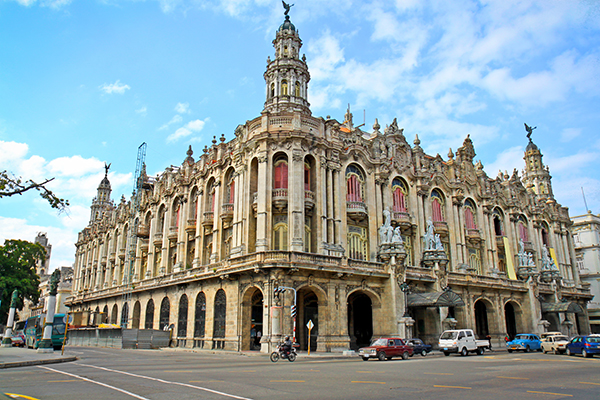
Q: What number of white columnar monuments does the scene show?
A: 2